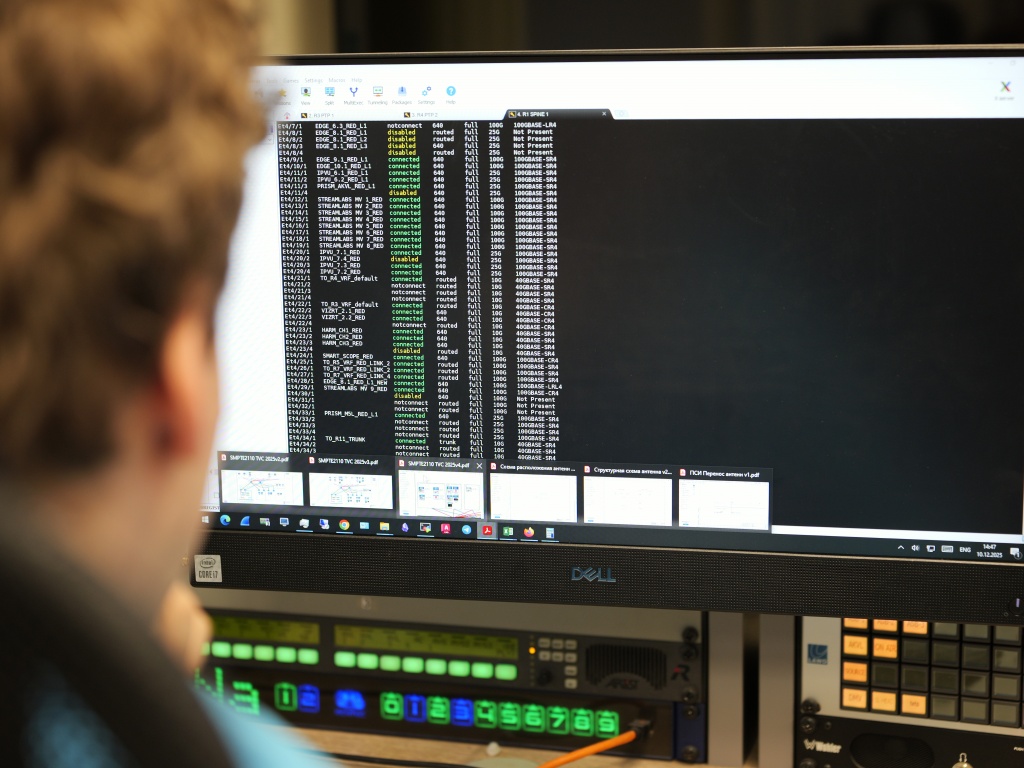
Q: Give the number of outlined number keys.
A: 12